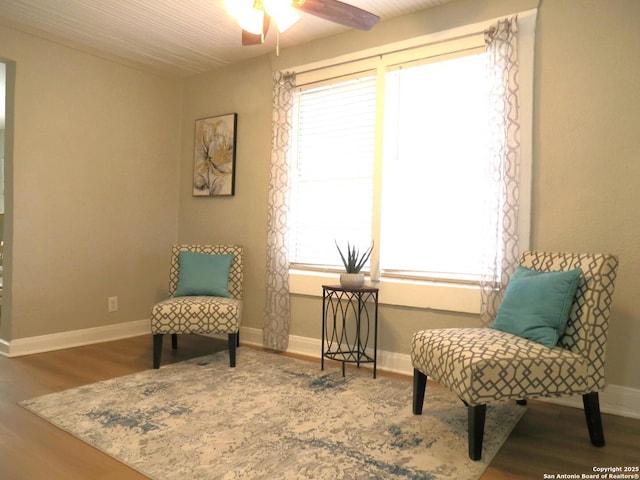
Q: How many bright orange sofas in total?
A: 0